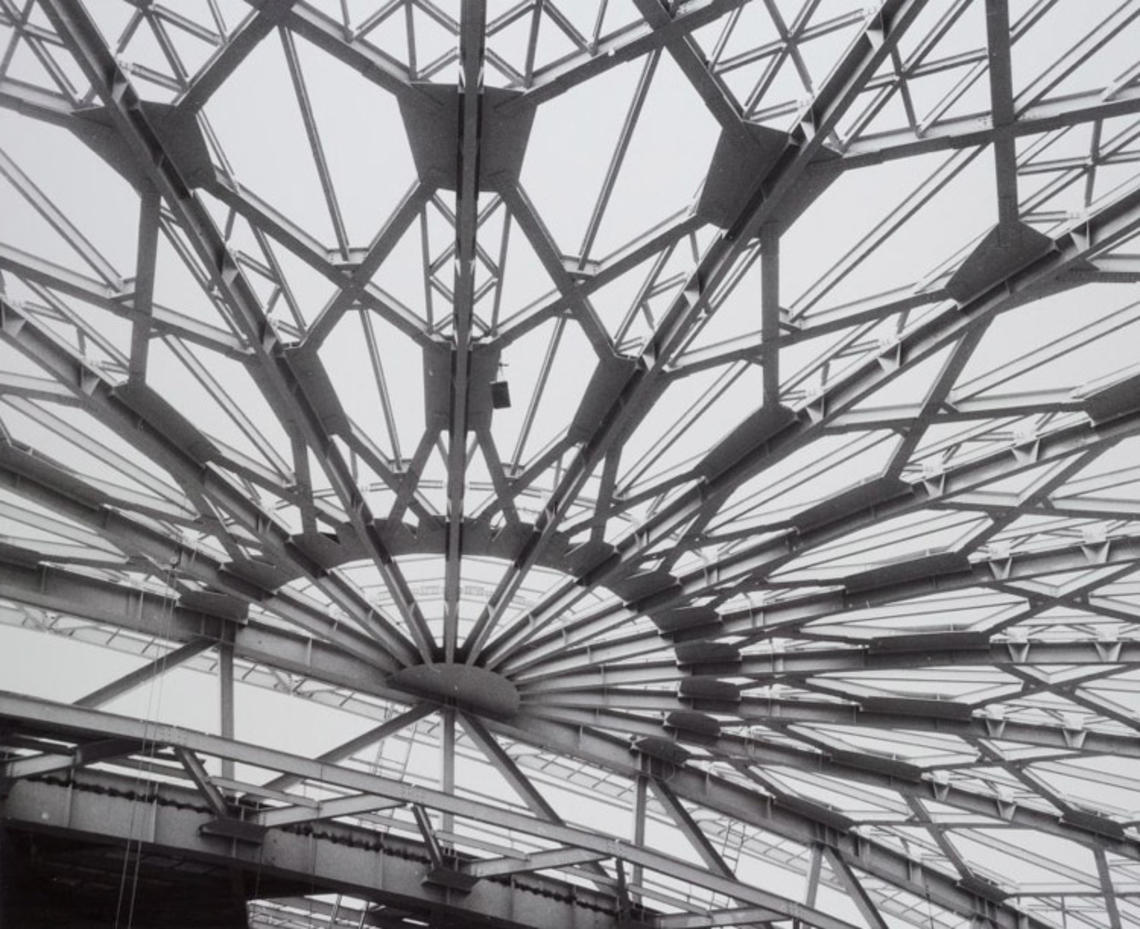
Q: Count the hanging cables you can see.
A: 2